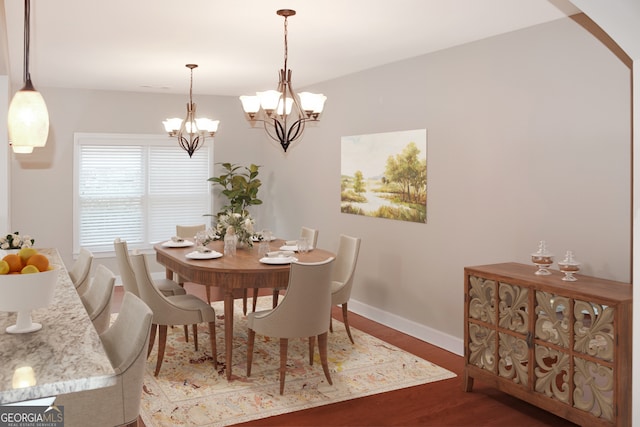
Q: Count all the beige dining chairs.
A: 6